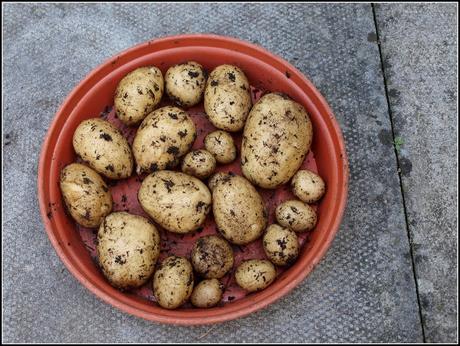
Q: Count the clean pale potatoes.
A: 0